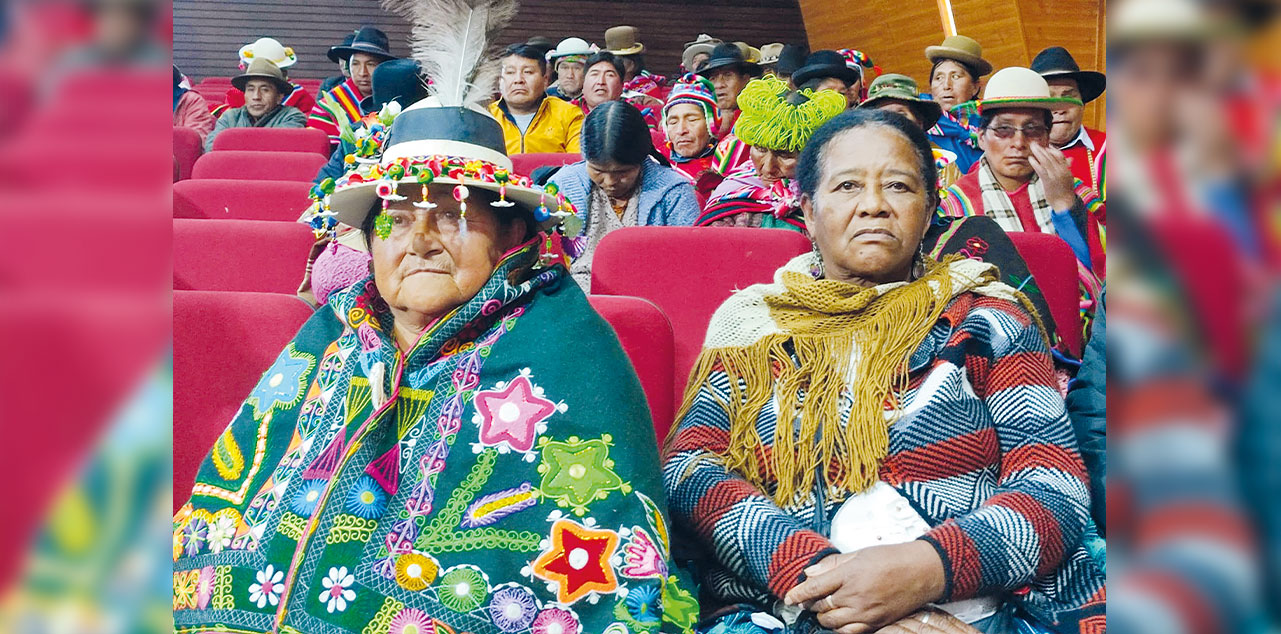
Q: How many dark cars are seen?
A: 0